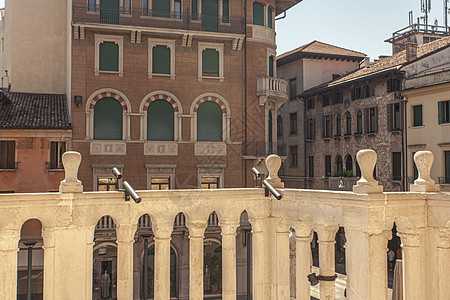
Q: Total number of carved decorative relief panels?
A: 3